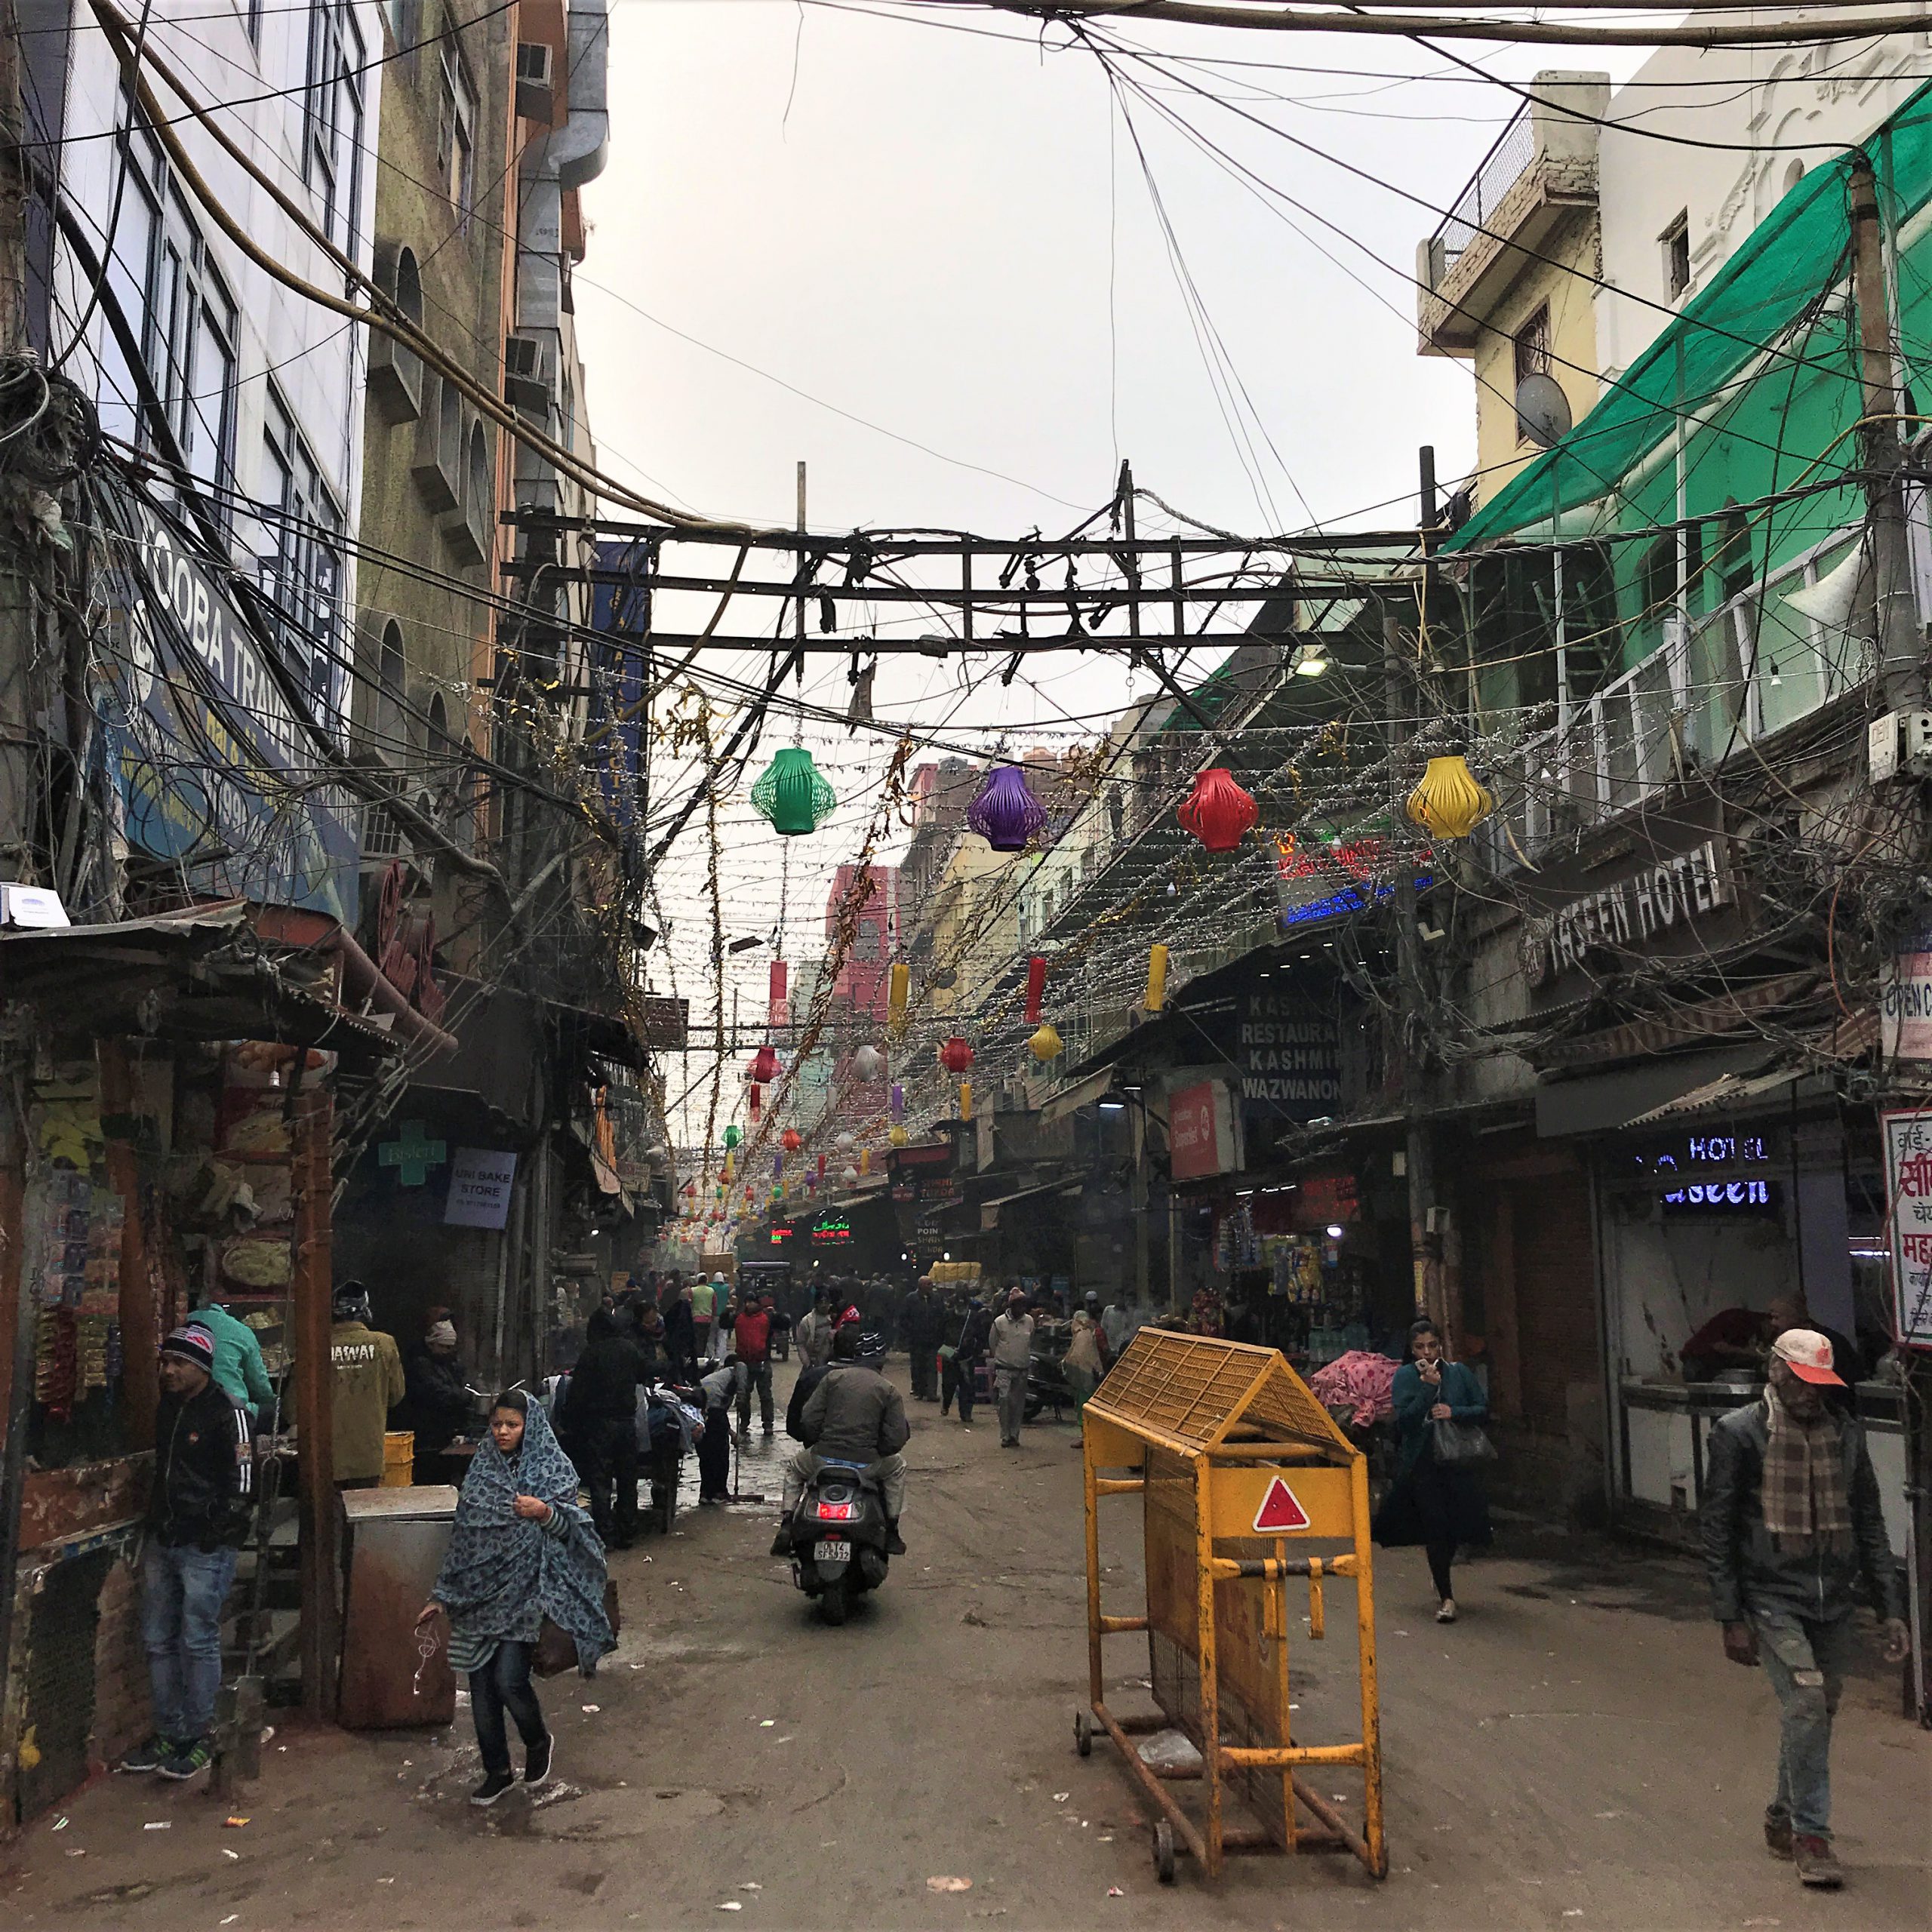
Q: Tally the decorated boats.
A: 0